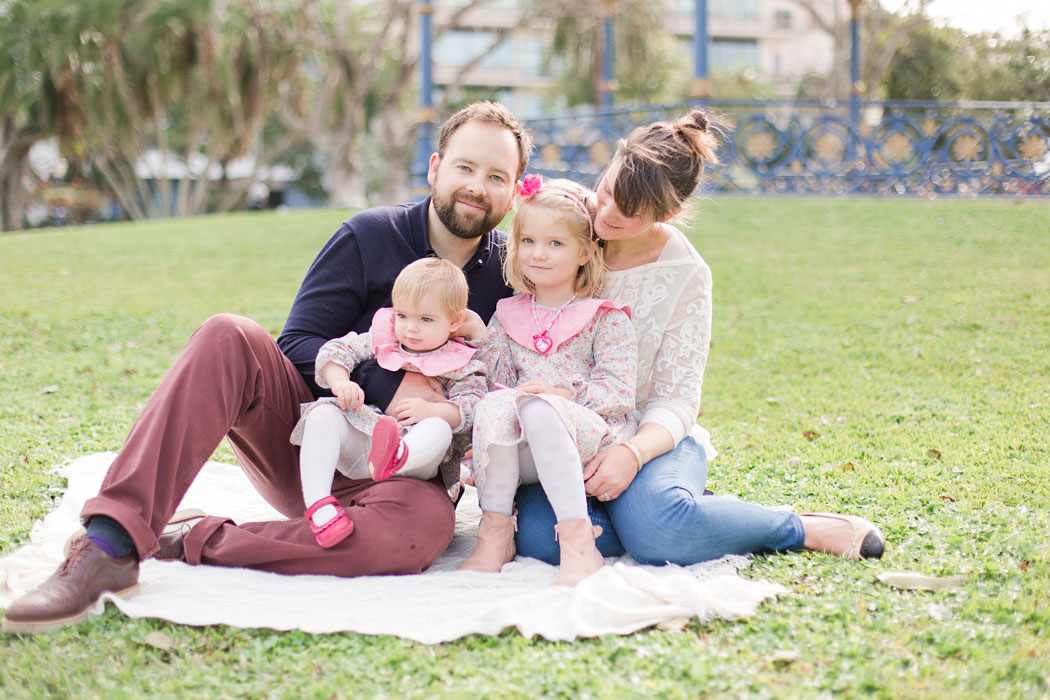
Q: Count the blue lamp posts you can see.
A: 4